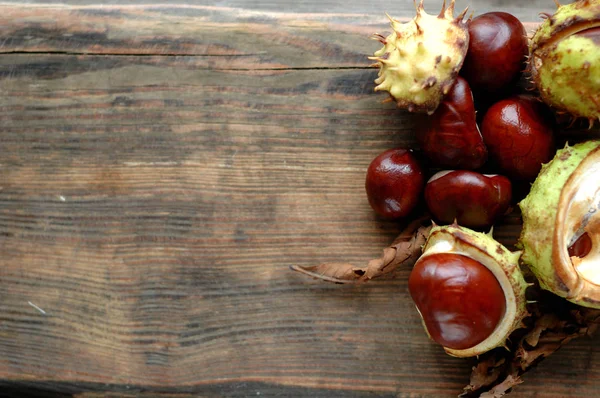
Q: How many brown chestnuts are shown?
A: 6